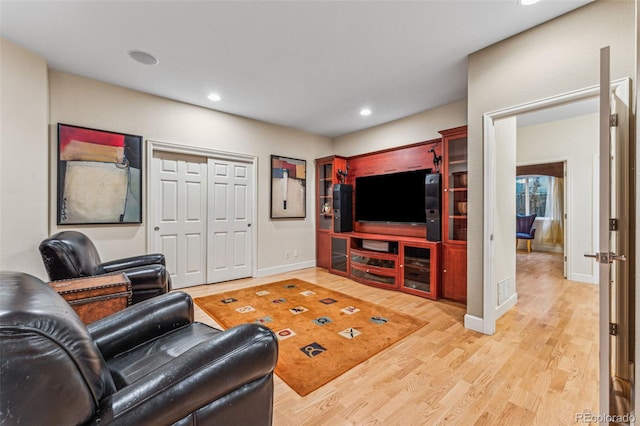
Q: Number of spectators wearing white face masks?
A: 0